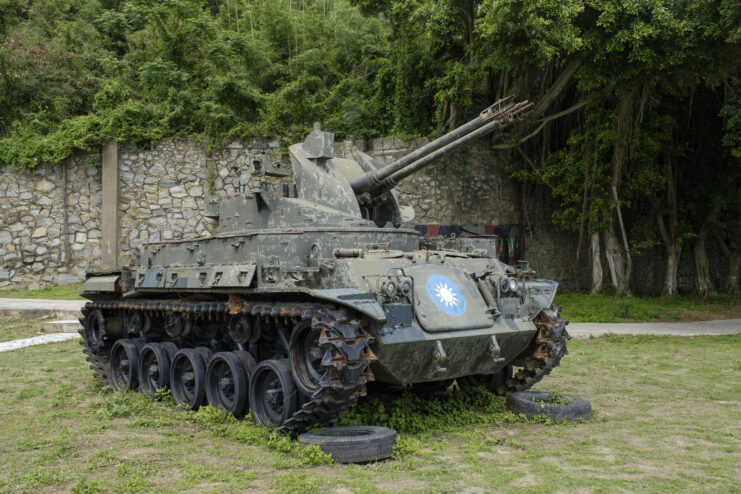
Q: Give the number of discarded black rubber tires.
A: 2